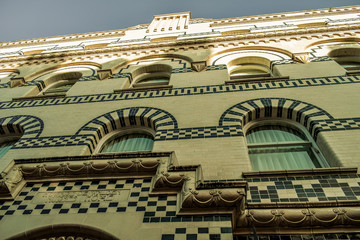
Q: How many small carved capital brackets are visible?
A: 4